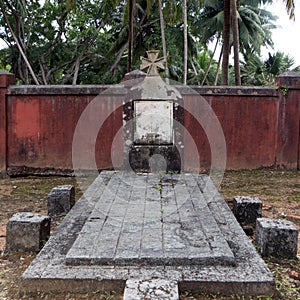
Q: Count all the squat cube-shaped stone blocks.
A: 4